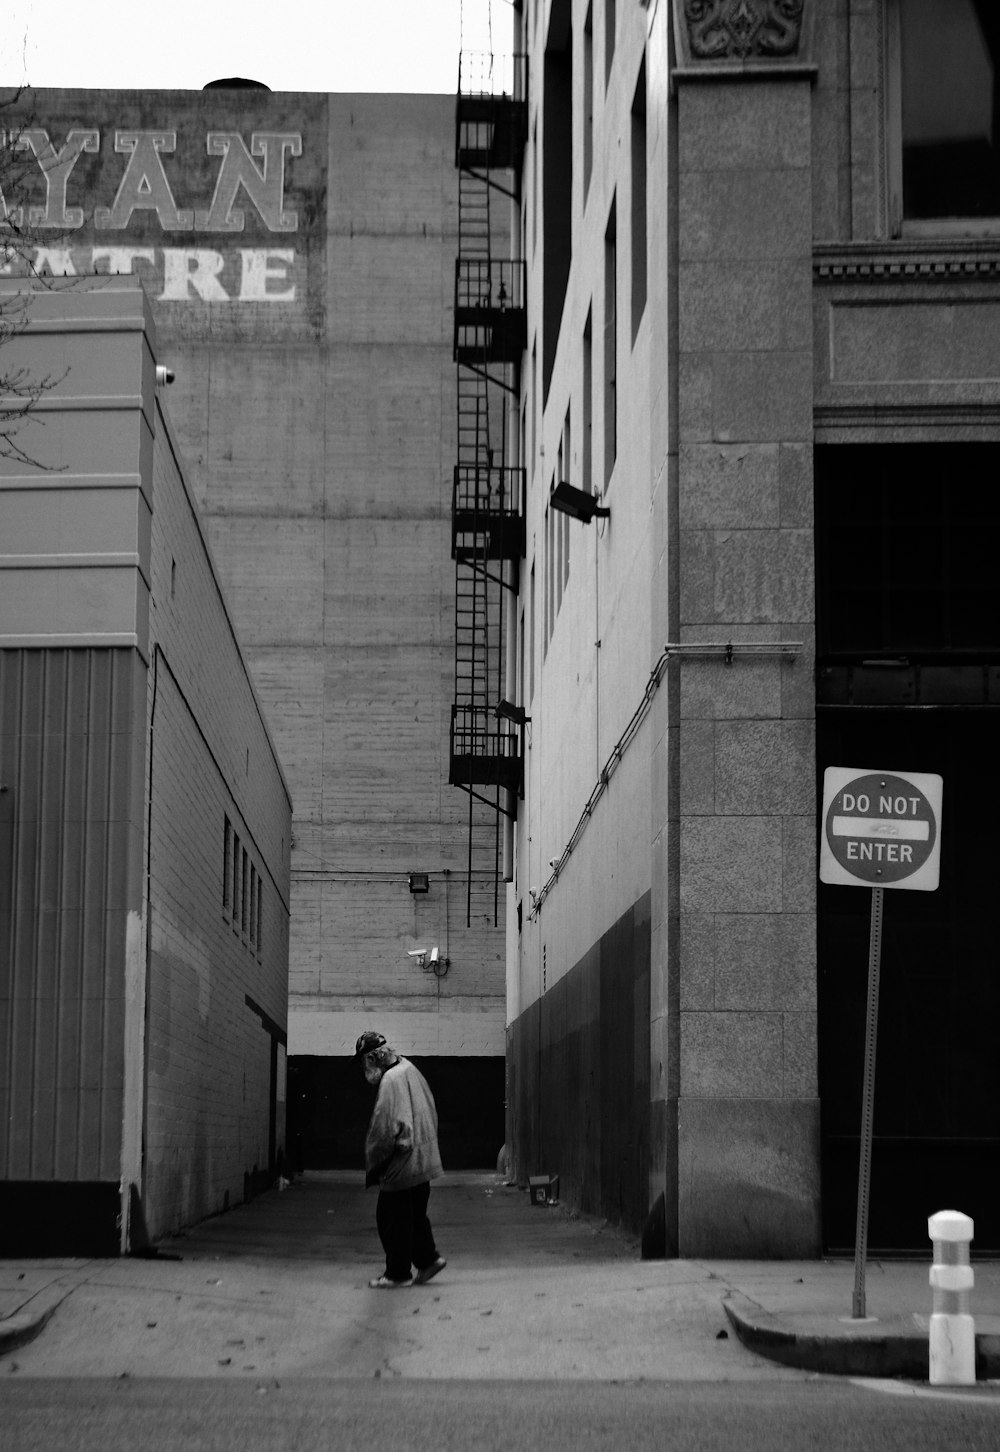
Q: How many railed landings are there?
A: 4